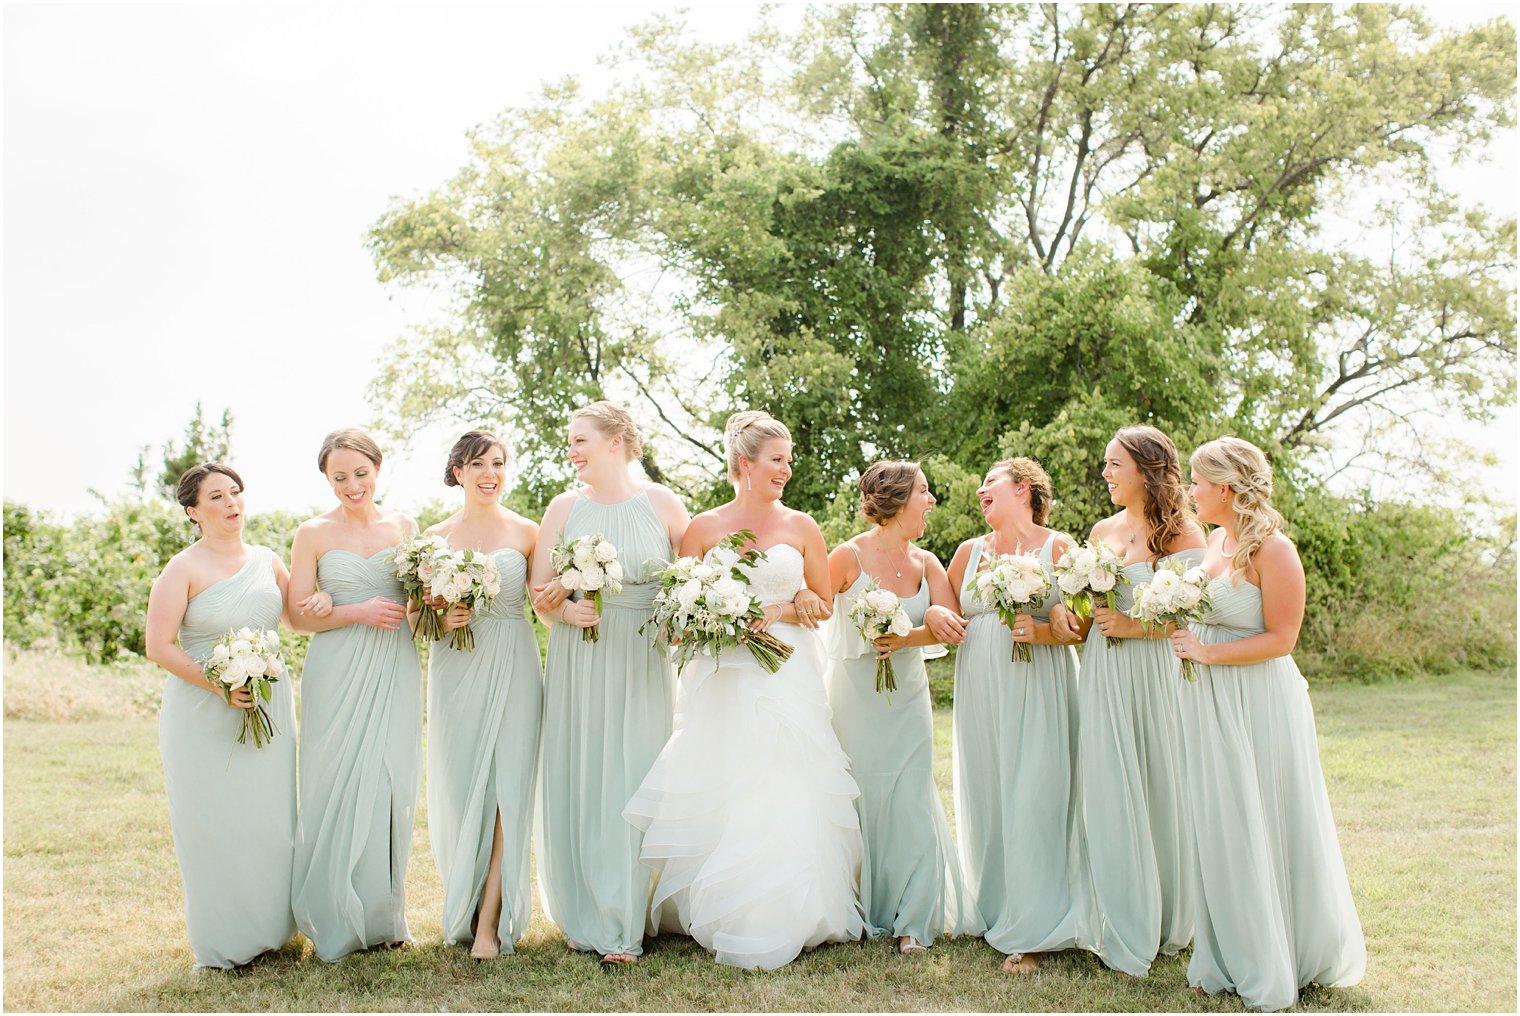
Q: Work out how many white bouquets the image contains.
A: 9